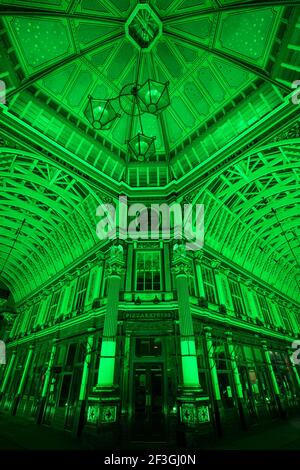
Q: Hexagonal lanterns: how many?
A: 3